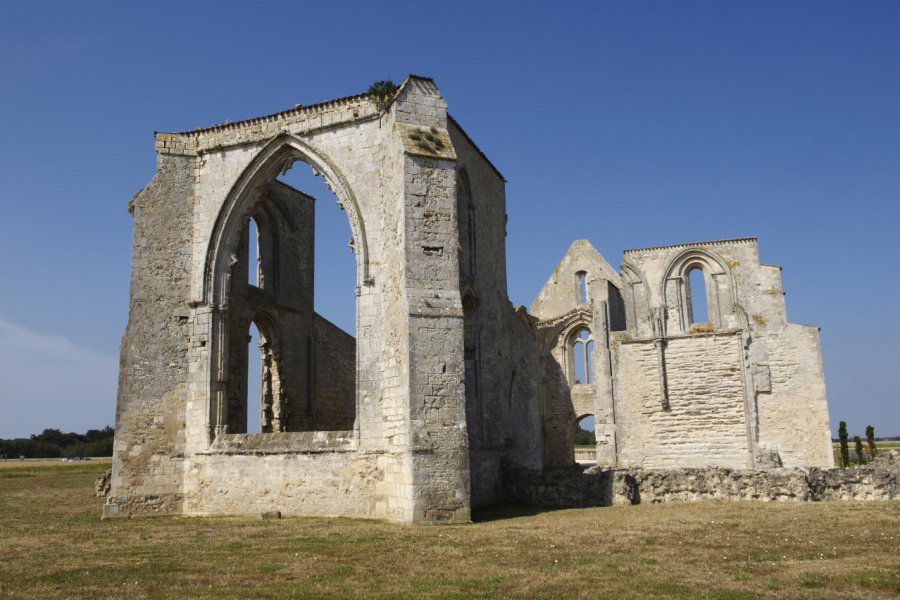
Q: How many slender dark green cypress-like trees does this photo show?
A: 3